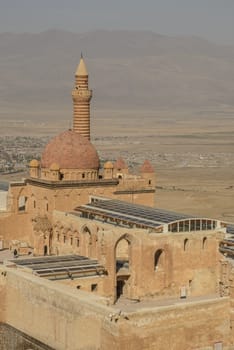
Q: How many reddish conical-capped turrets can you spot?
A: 2